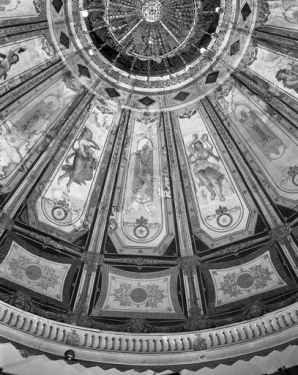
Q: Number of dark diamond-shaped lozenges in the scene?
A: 9